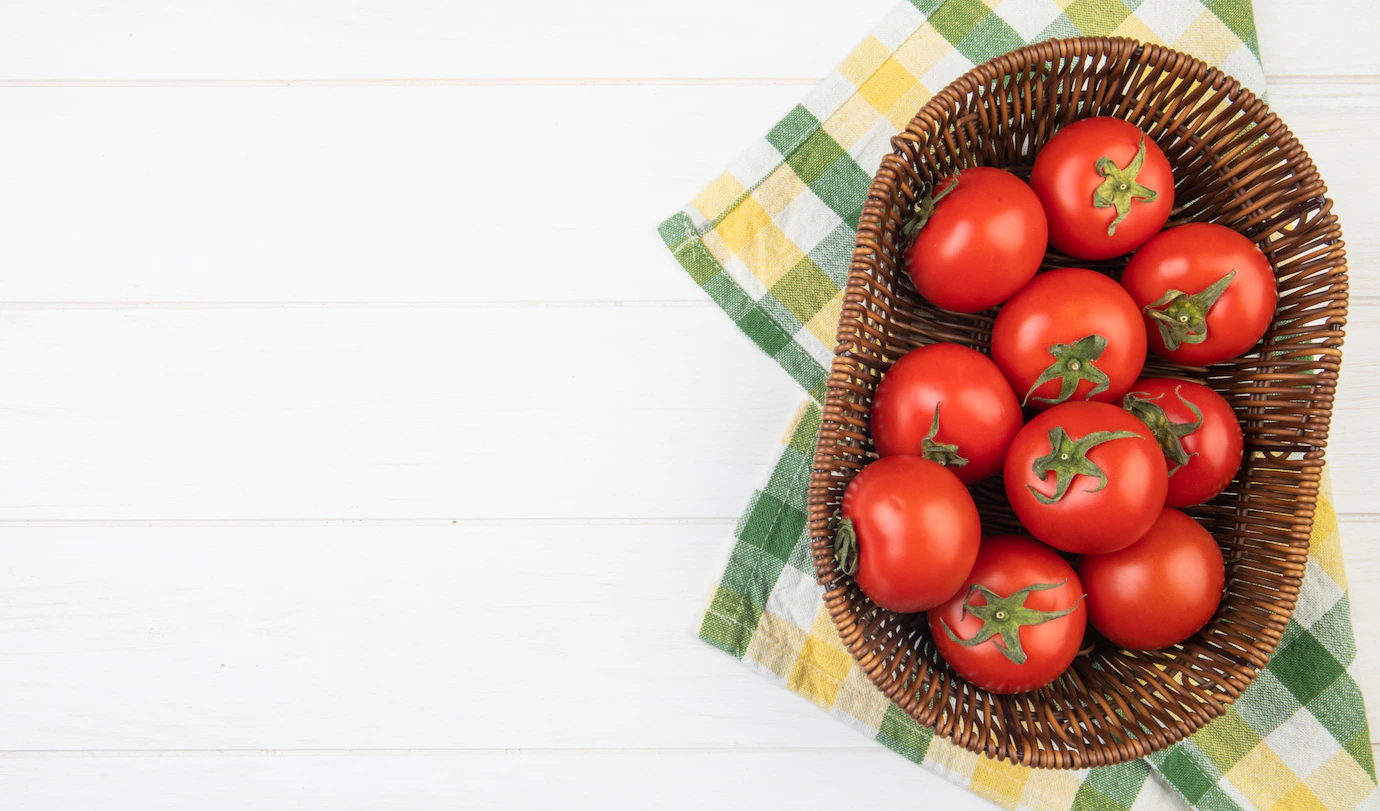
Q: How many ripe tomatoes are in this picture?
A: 10